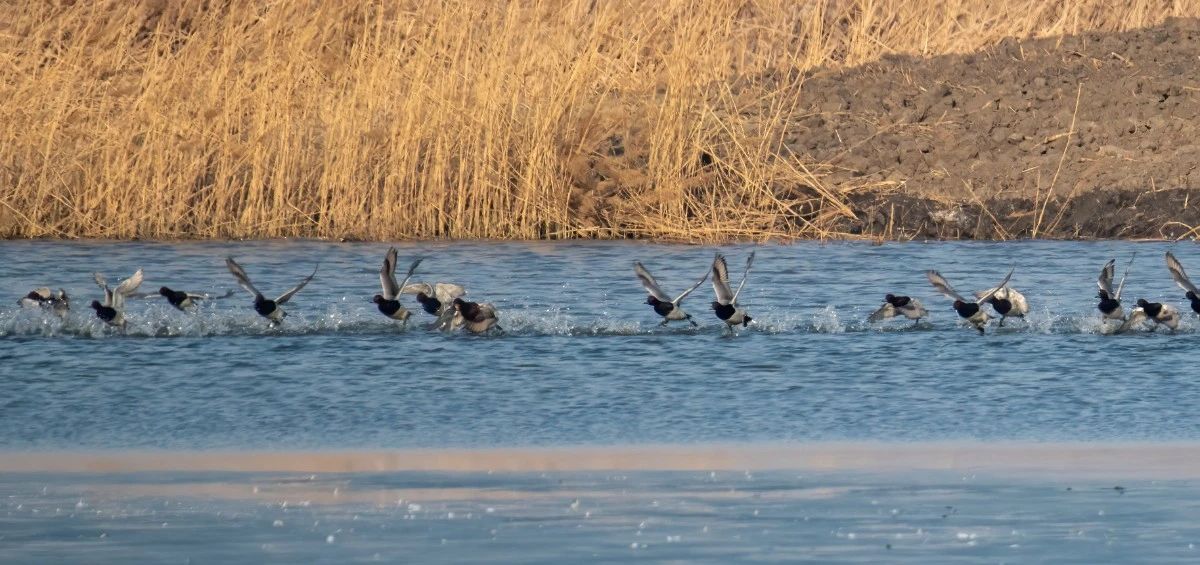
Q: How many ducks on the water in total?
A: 15